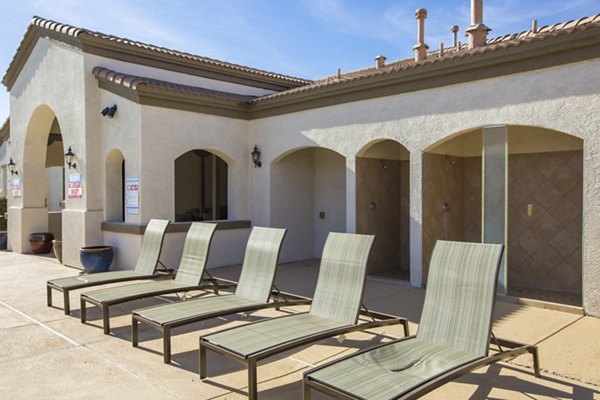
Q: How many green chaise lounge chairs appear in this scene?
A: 5